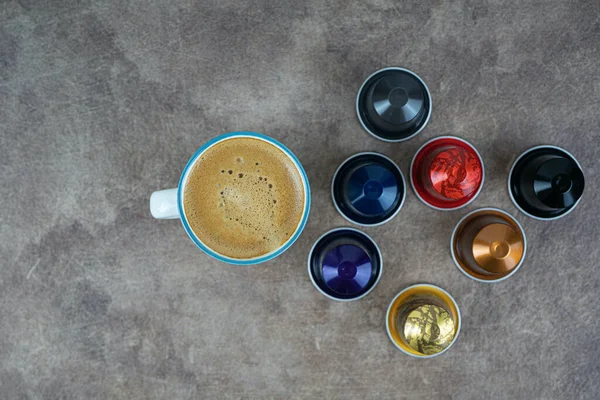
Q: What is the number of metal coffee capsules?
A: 7